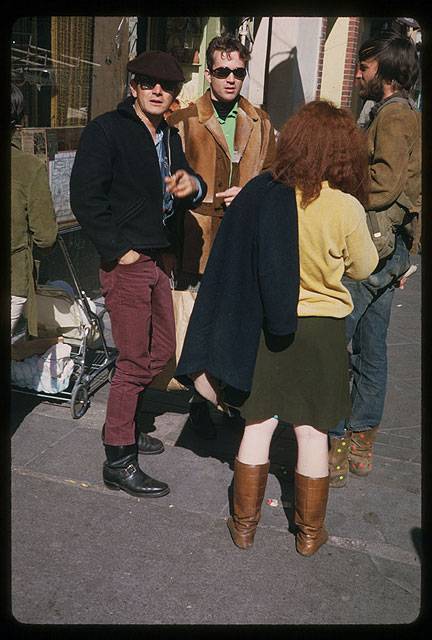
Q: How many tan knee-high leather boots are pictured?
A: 2